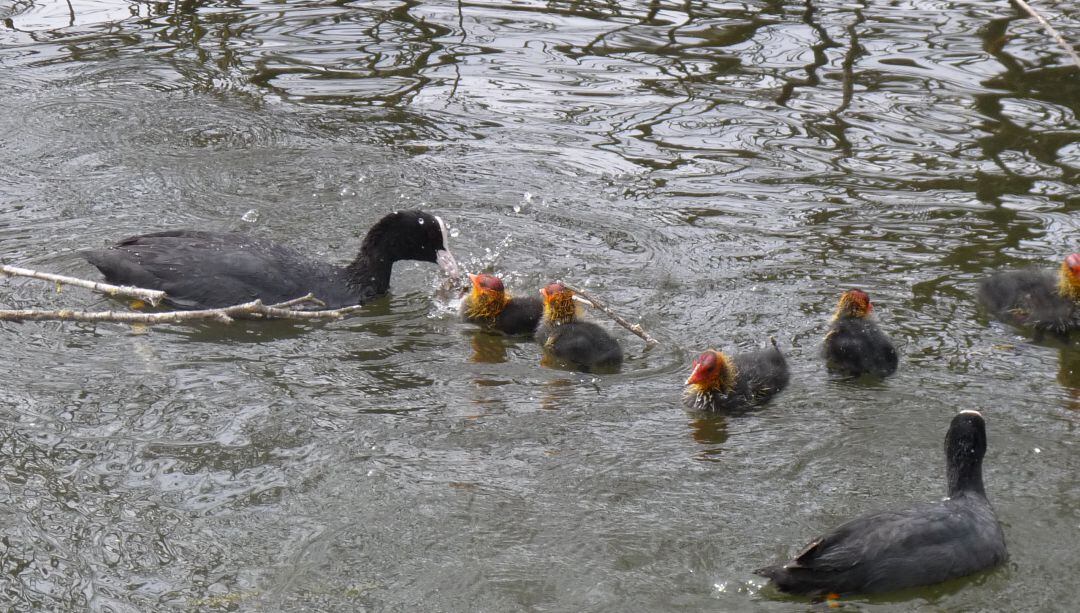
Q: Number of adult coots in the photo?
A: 2